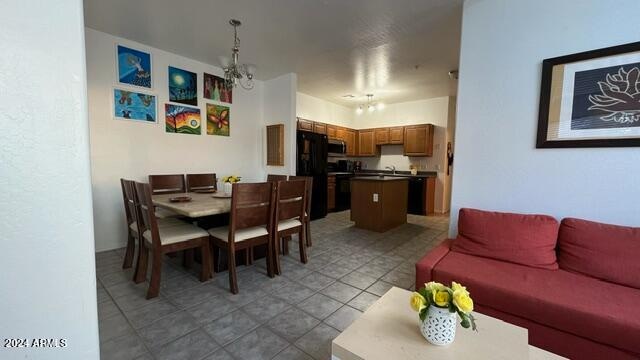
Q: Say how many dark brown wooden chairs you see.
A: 8